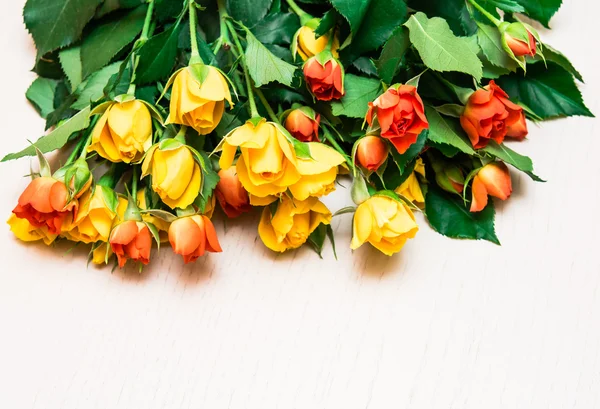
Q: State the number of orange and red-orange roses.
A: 12